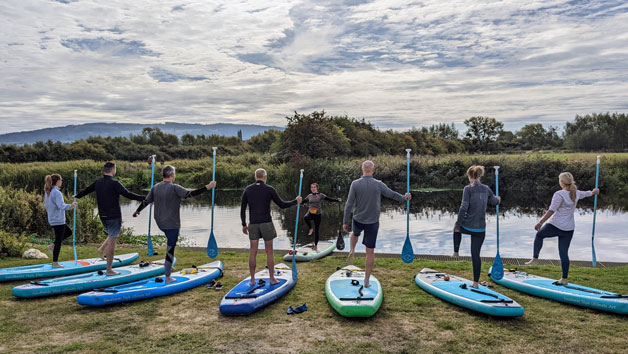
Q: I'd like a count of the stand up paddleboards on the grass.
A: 8